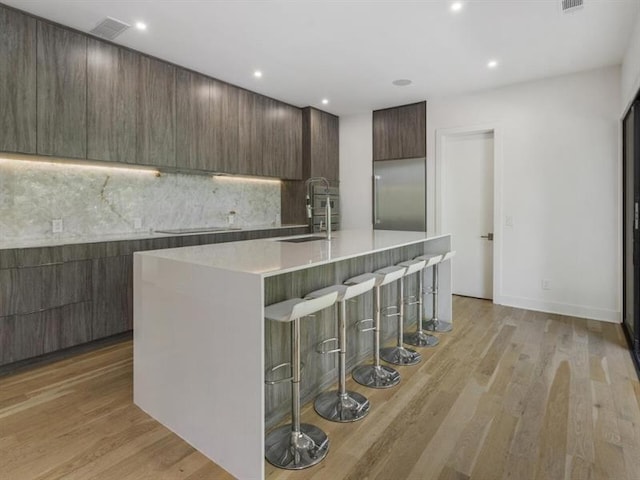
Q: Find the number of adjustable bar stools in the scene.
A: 6